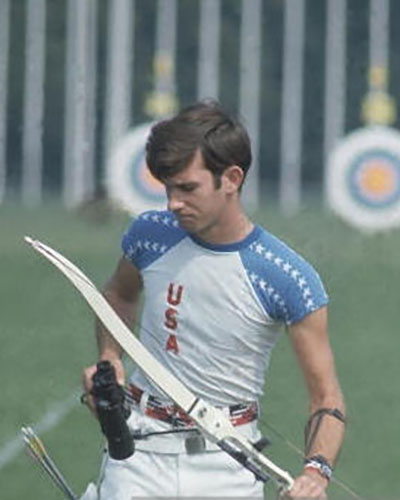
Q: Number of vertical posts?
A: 10